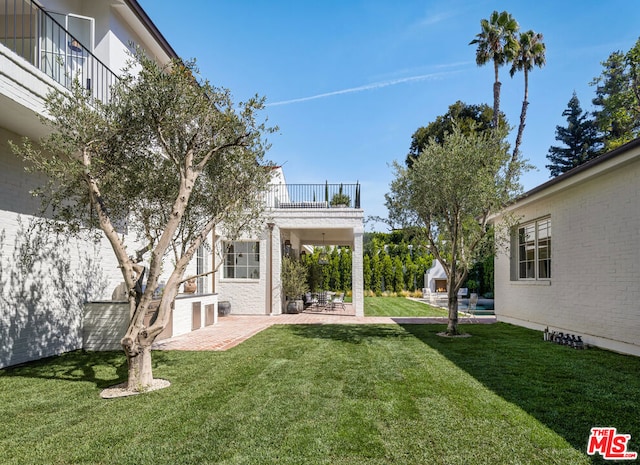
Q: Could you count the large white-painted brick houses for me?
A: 2